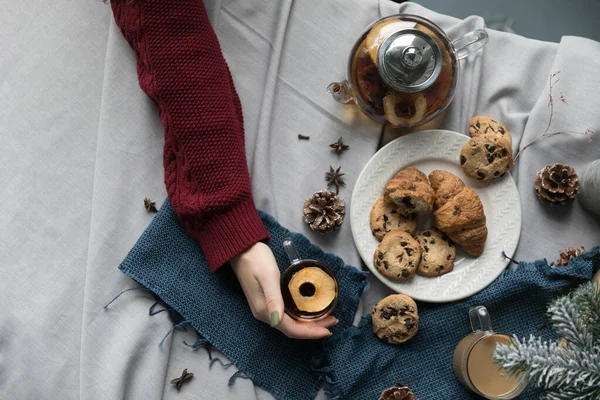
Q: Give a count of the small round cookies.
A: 6